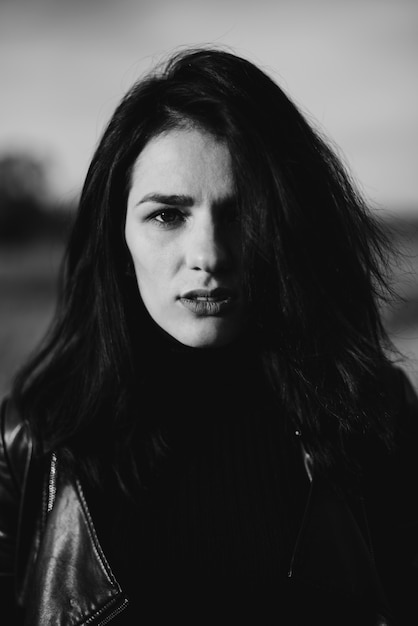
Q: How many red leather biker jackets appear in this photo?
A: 0